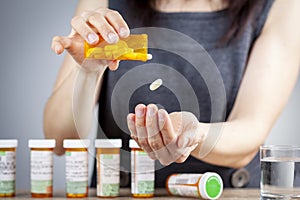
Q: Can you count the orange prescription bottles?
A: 7